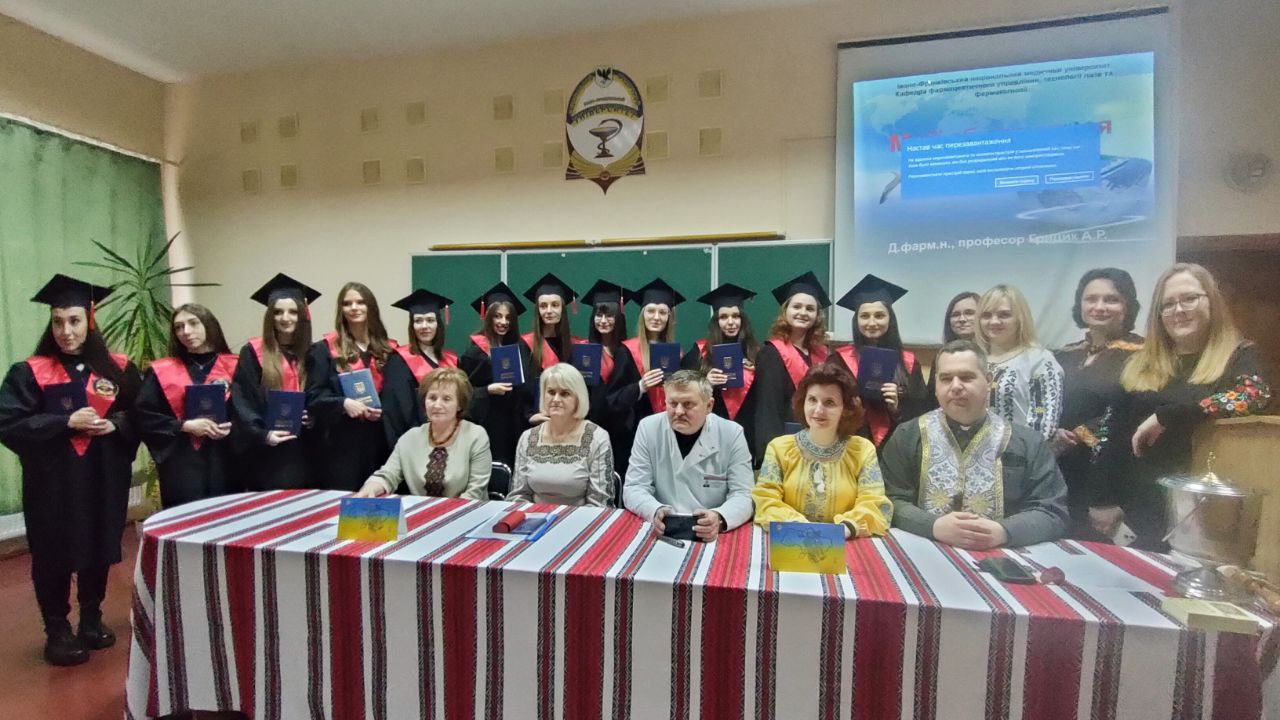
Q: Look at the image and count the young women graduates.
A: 12